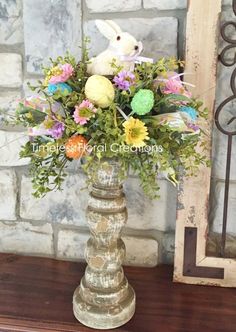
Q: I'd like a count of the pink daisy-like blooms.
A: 3